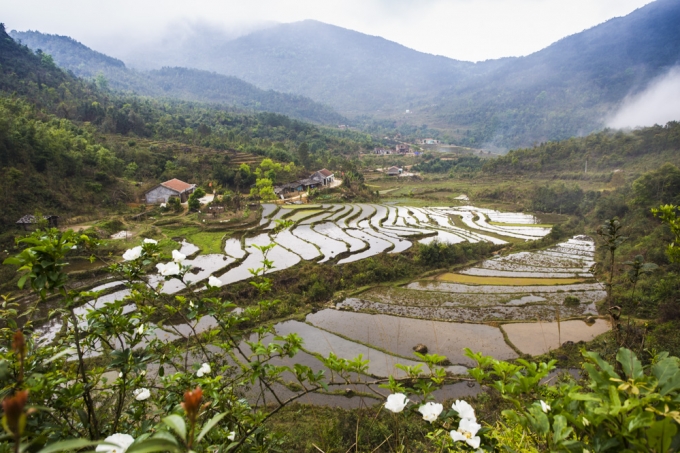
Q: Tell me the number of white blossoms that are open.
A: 12